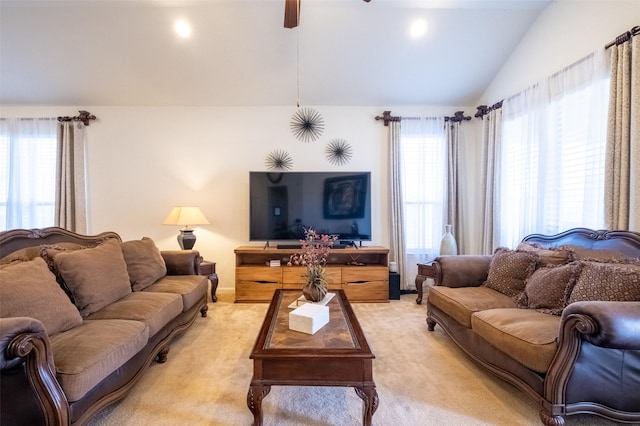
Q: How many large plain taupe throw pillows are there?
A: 3